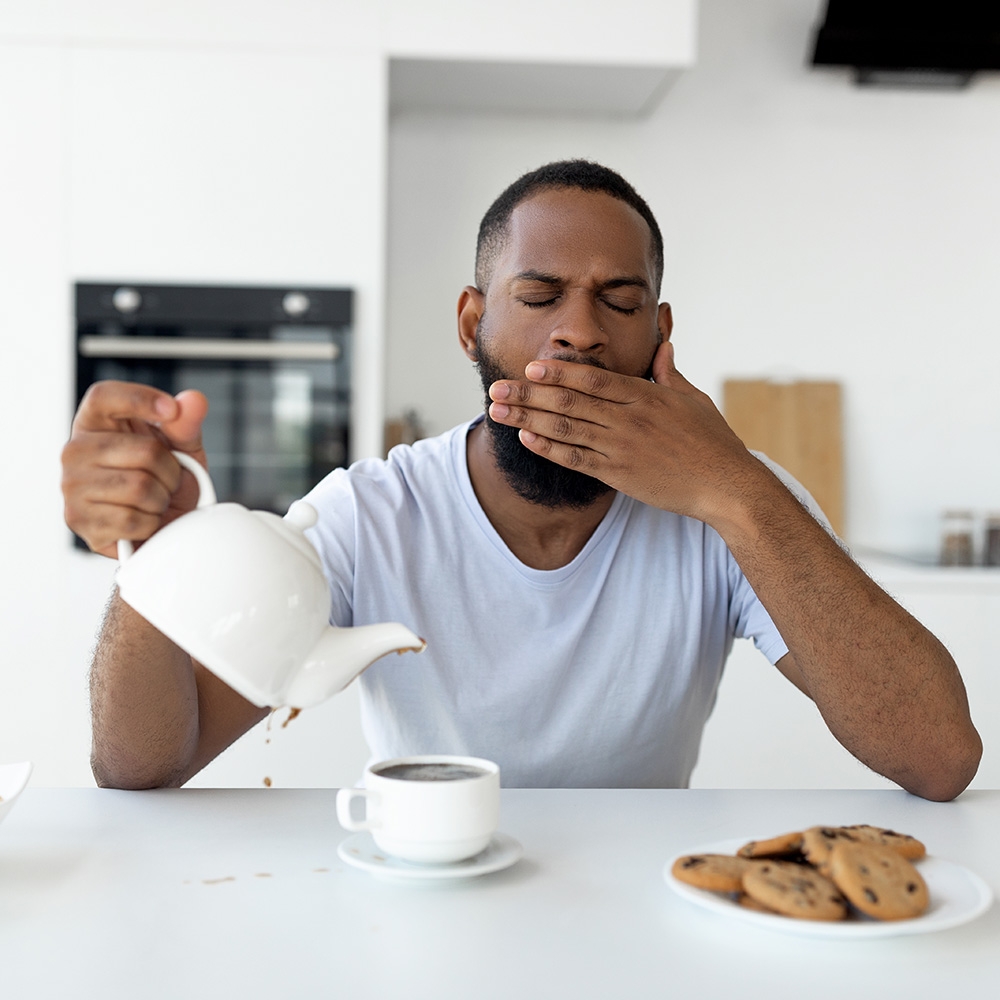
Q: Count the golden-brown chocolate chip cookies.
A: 7